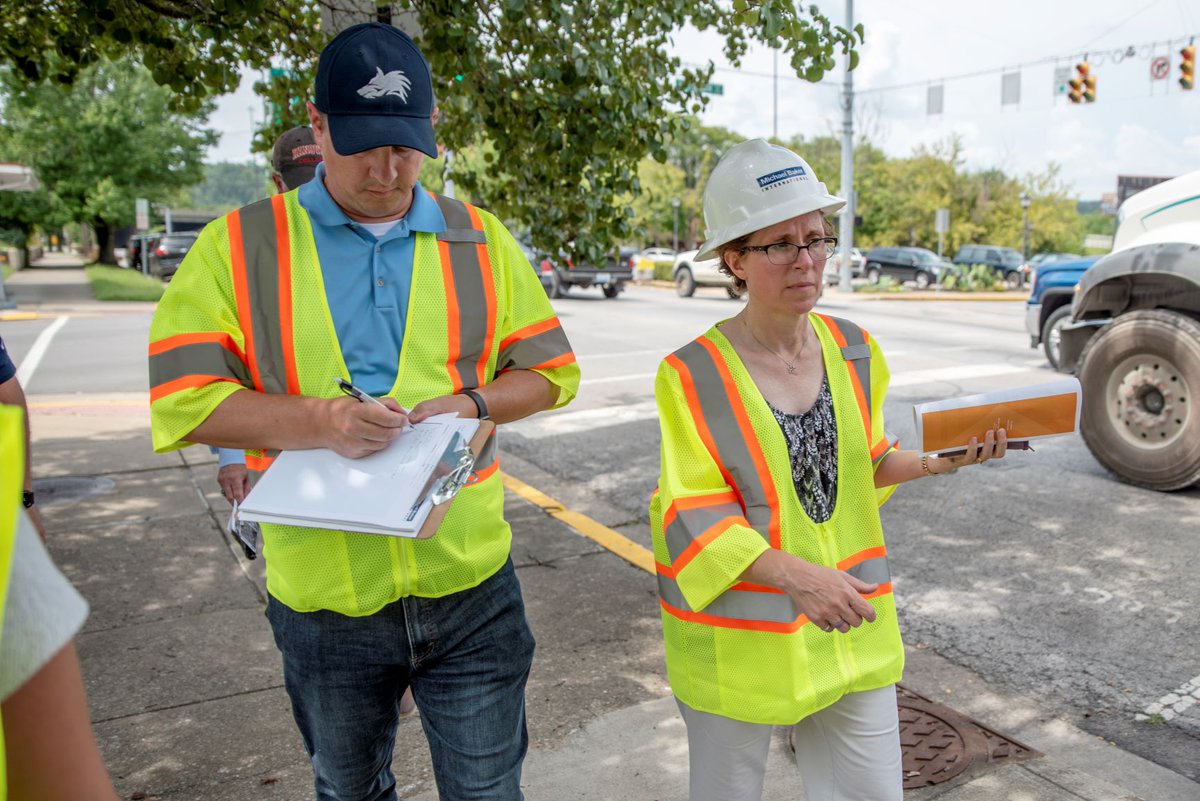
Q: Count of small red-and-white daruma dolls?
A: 0